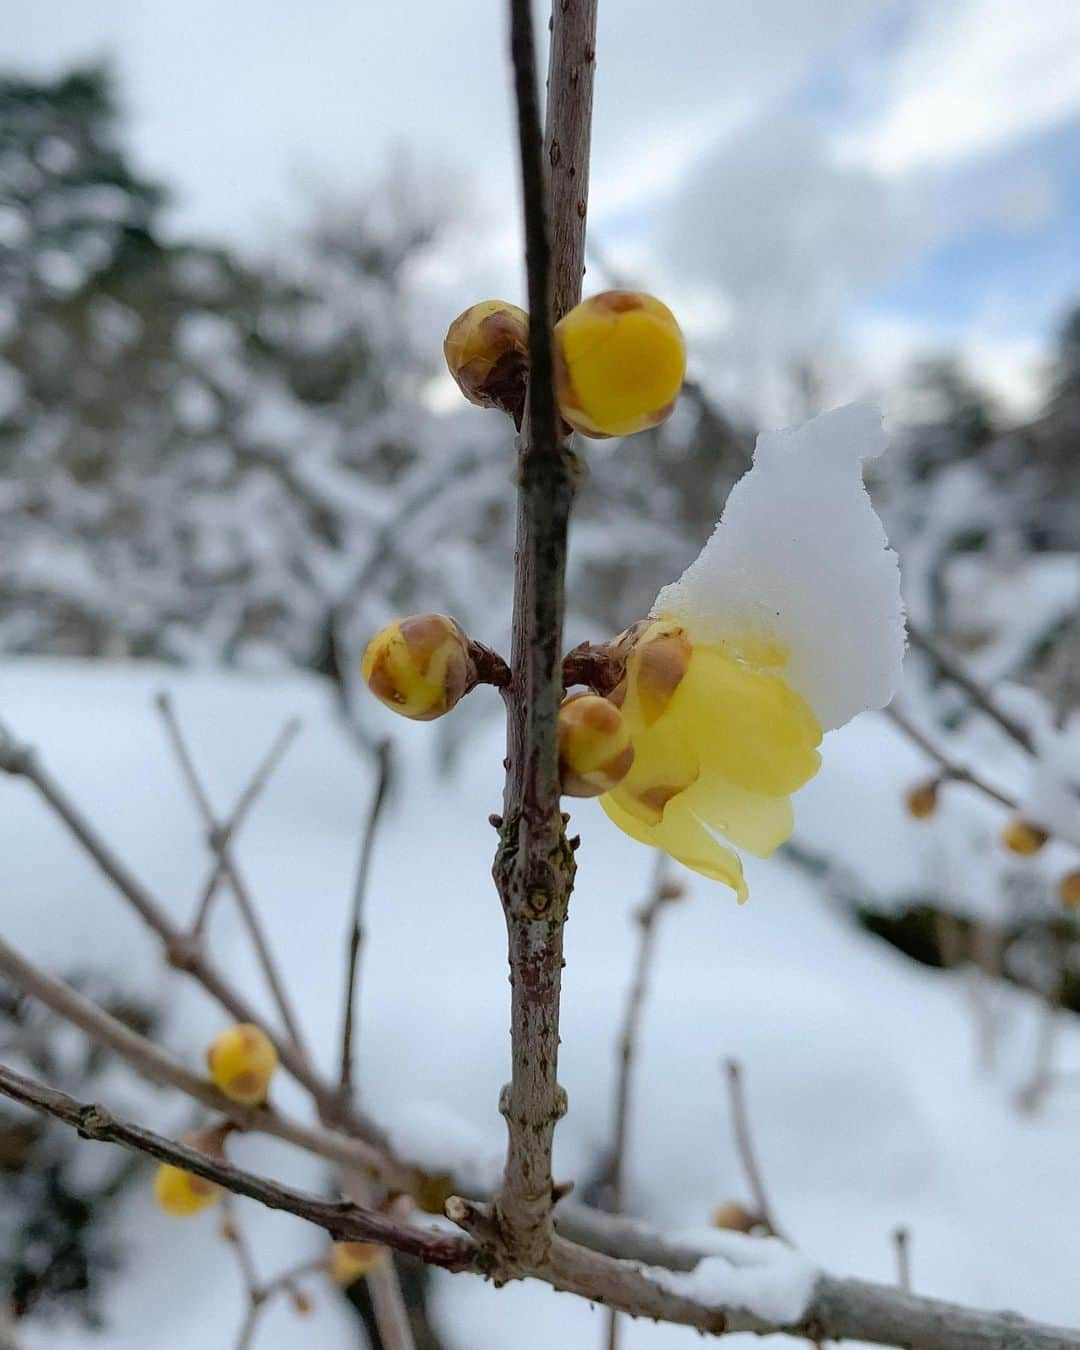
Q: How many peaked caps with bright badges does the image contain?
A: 0